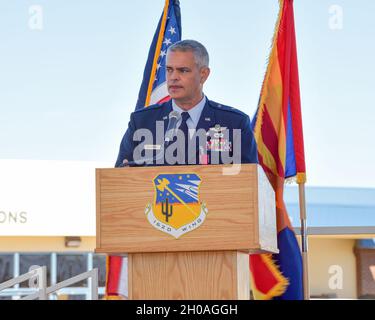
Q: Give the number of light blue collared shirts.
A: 1